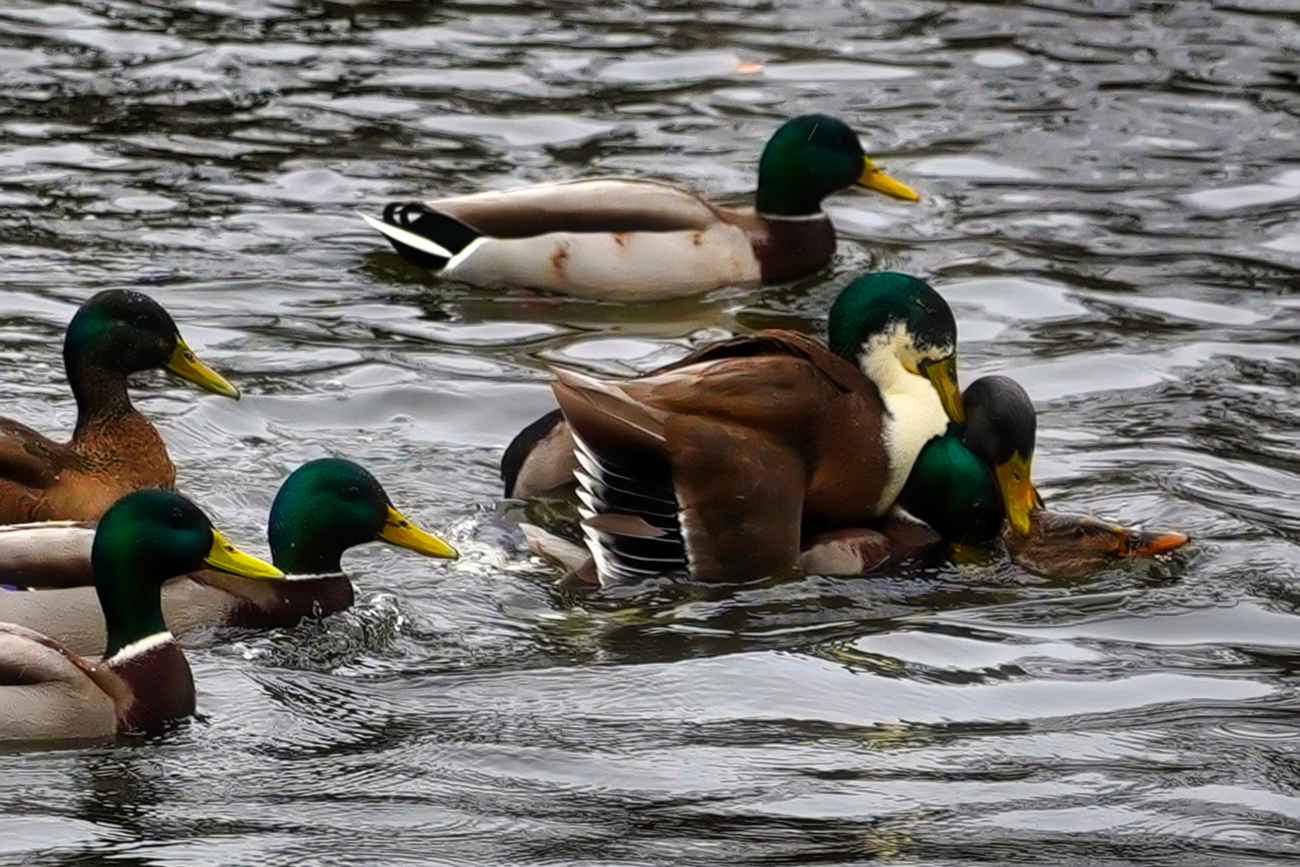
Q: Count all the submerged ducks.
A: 1